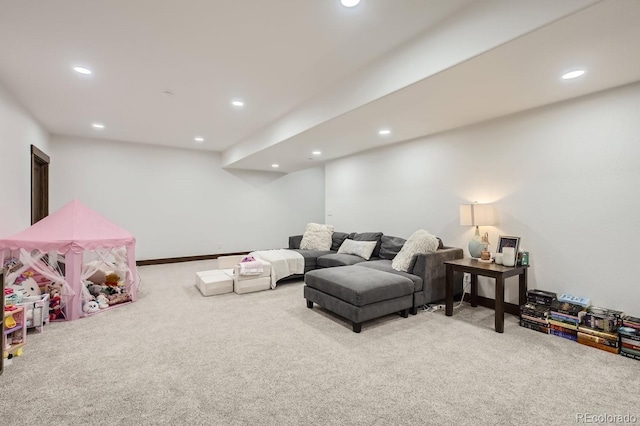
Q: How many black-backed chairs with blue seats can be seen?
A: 0